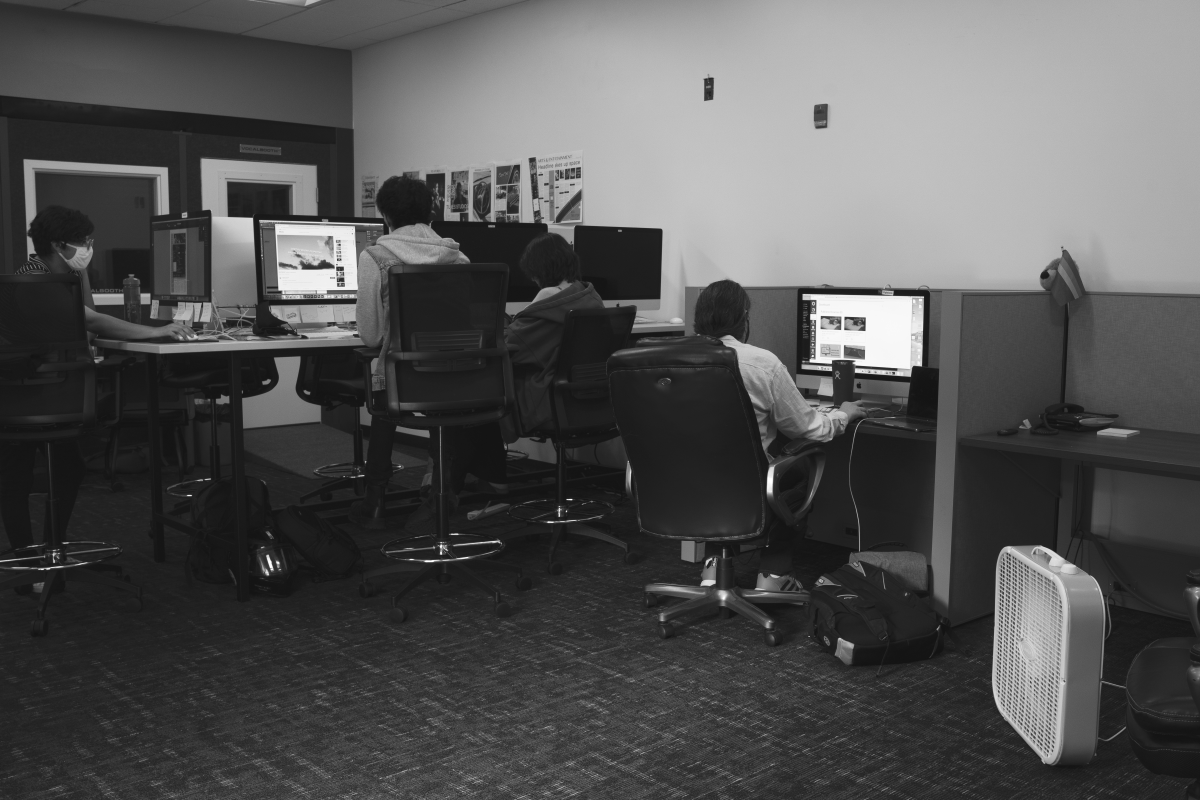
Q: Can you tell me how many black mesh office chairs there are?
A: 5